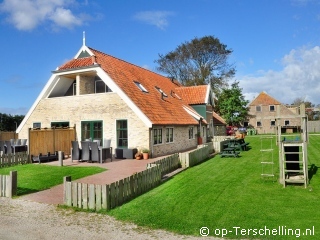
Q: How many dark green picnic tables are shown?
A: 2